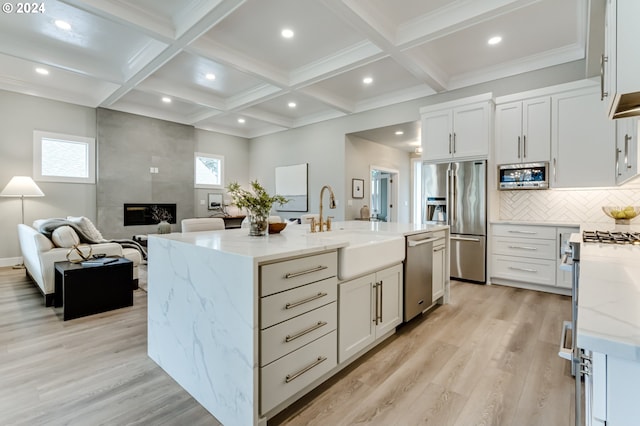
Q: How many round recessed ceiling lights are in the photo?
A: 10